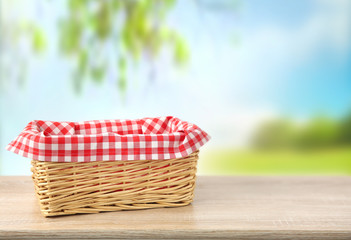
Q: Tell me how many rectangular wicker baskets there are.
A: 1